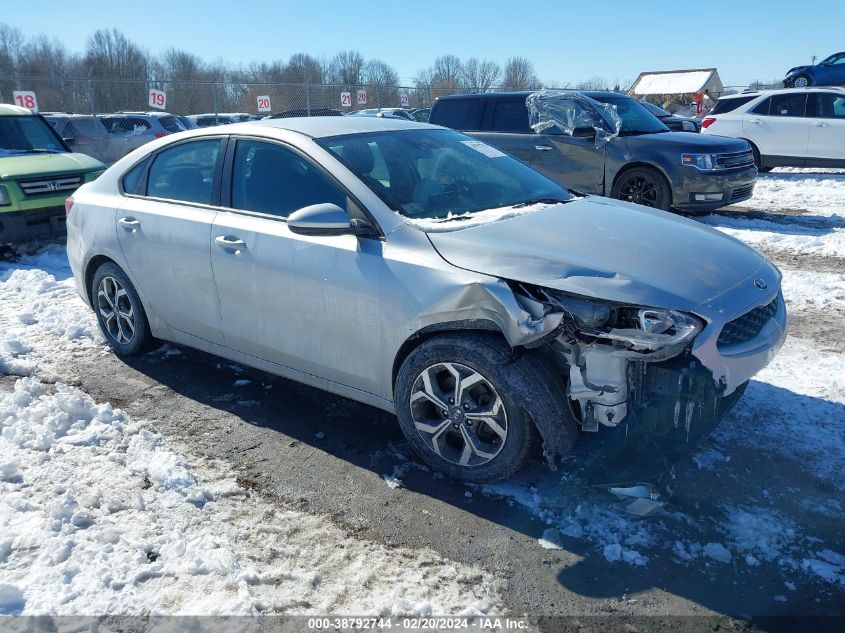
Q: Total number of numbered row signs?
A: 6